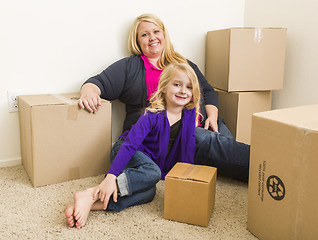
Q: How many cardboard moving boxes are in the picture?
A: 5